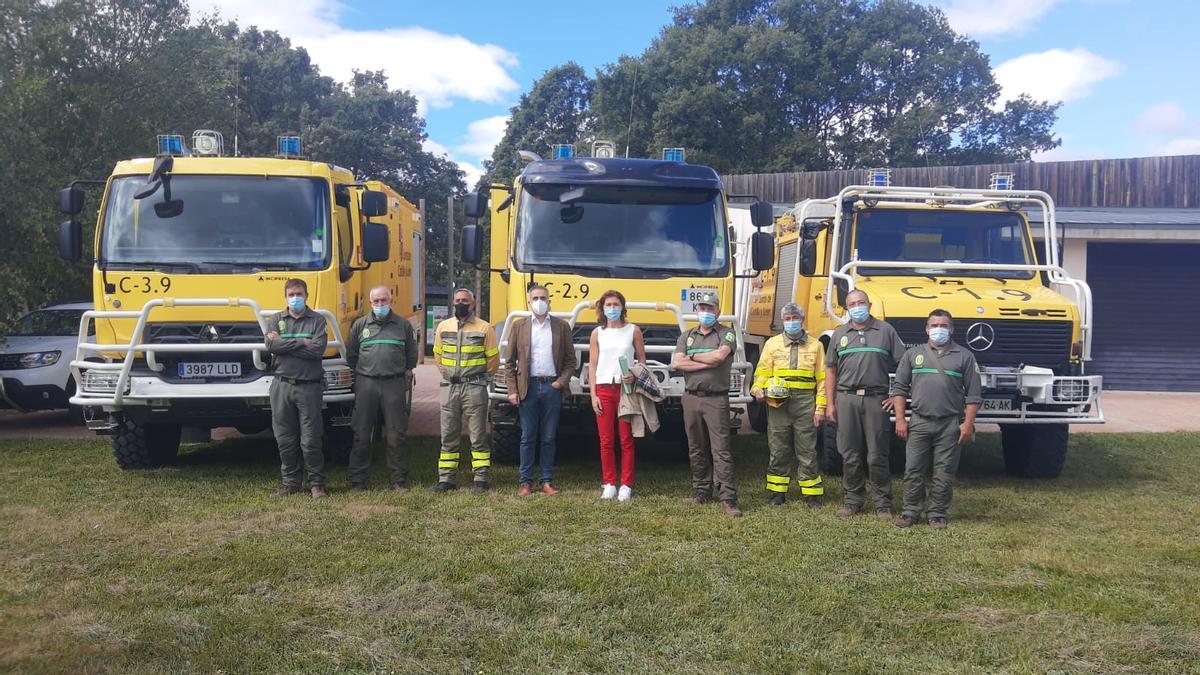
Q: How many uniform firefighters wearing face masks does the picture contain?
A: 7